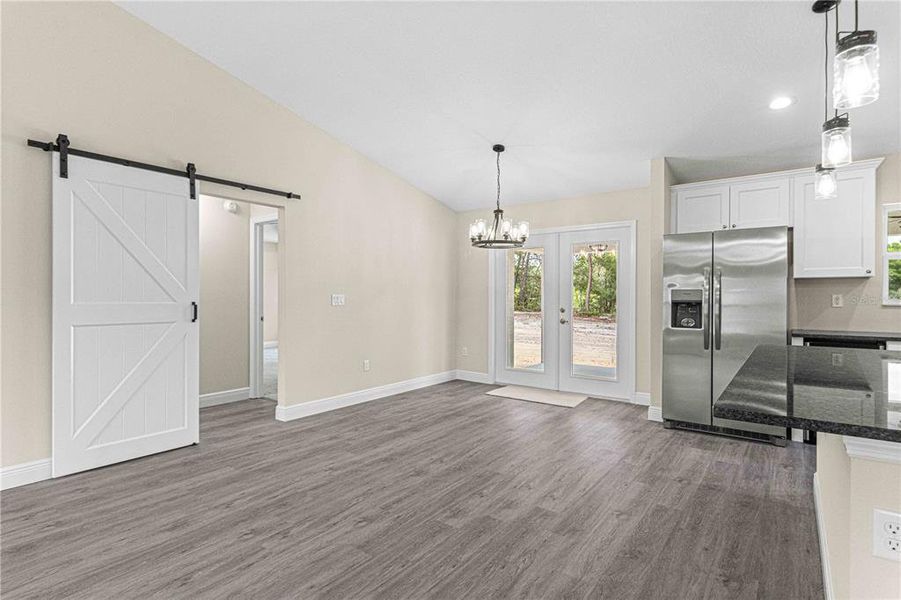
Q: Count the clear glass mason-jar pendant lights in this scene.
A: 3